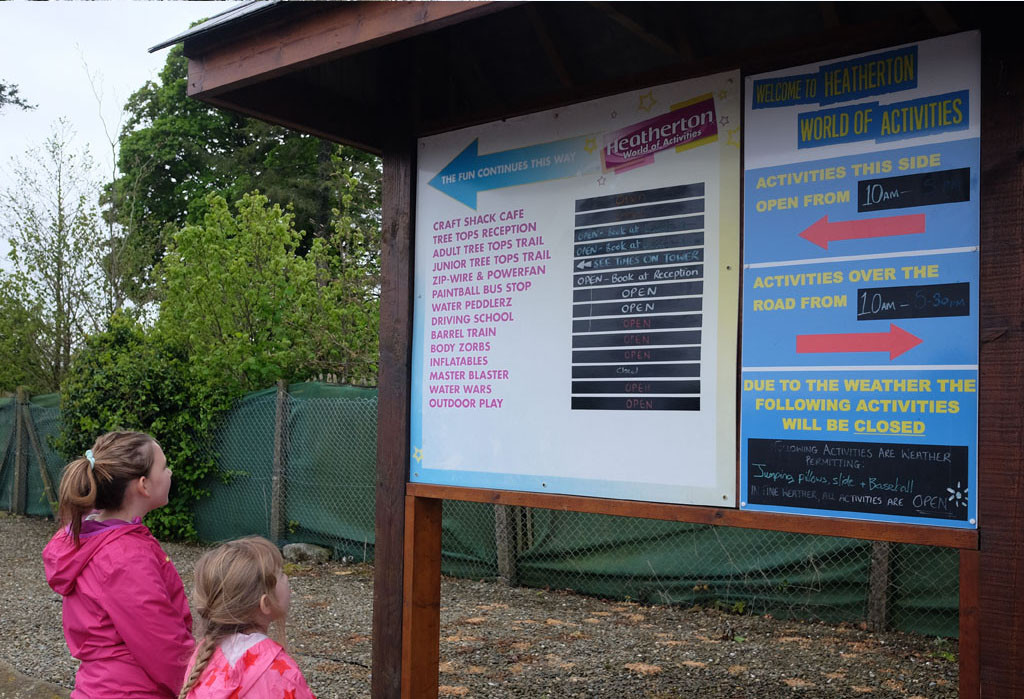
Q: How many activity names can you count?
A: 14